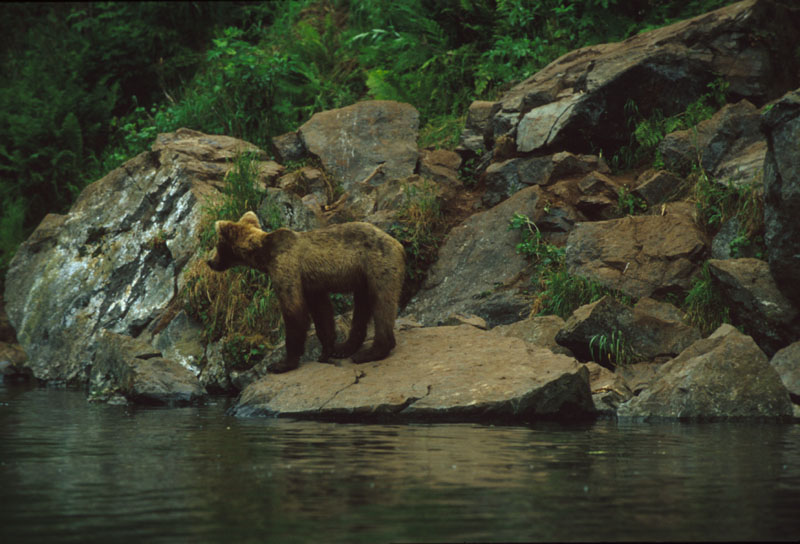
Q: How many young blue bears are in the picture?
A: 0